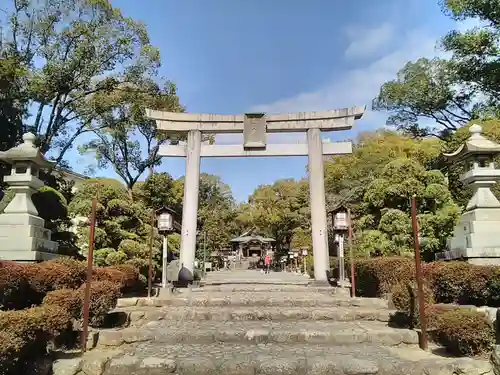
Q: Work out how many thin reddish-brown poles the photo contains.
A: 4